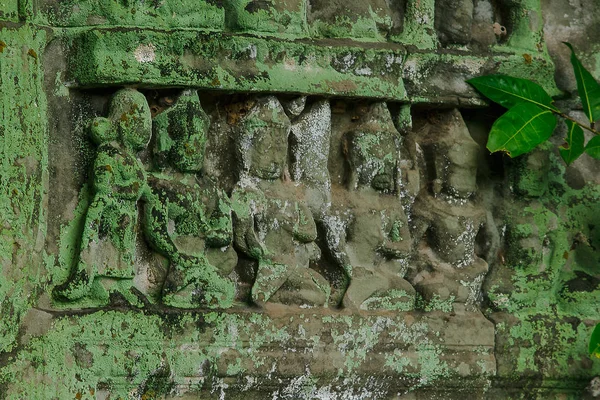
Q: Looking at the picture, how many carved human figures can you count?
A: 5